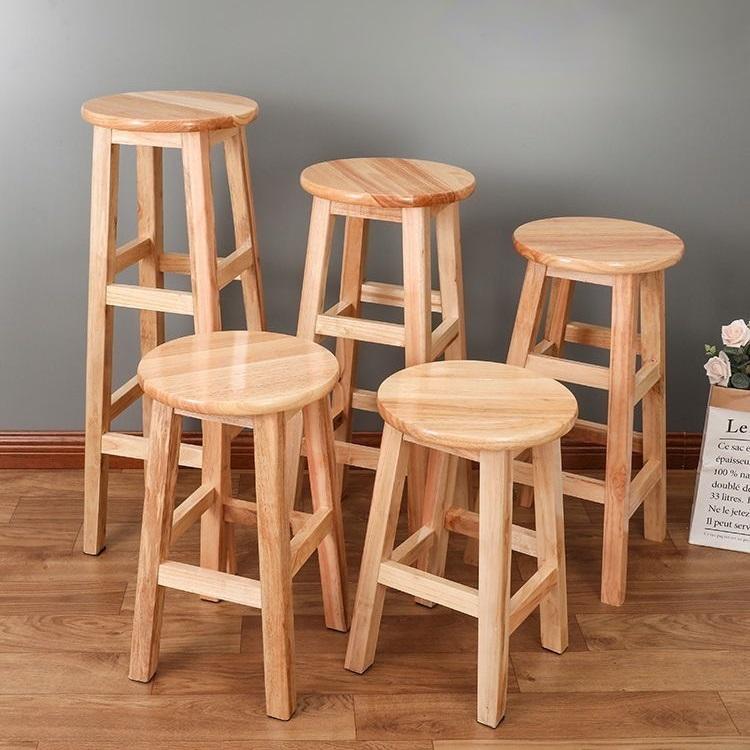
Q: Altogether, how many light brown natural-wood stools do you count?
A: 5